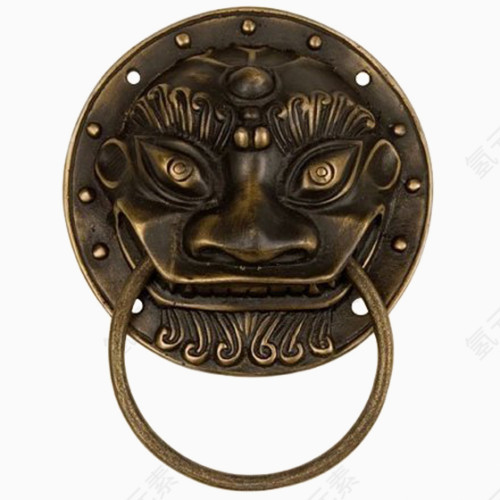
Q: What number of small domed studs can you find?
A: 9